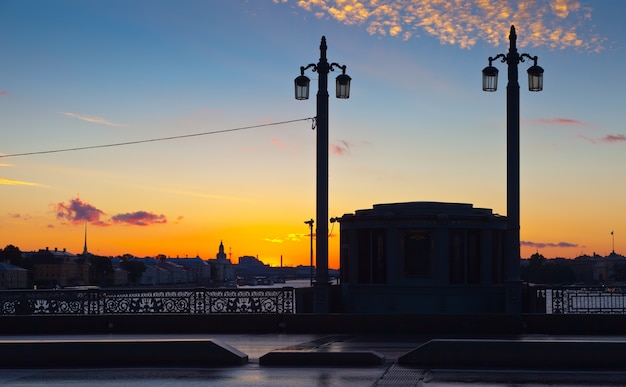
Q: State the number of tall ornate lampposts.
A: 2